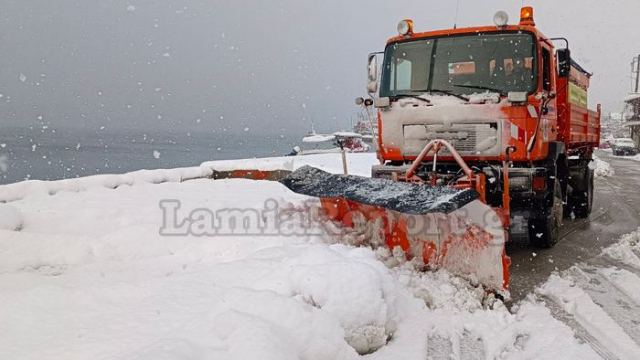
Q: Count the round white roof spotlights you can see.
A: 2